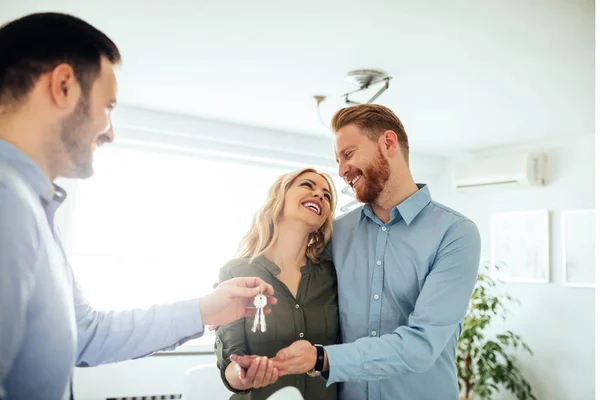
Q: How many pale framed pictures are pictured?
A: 2